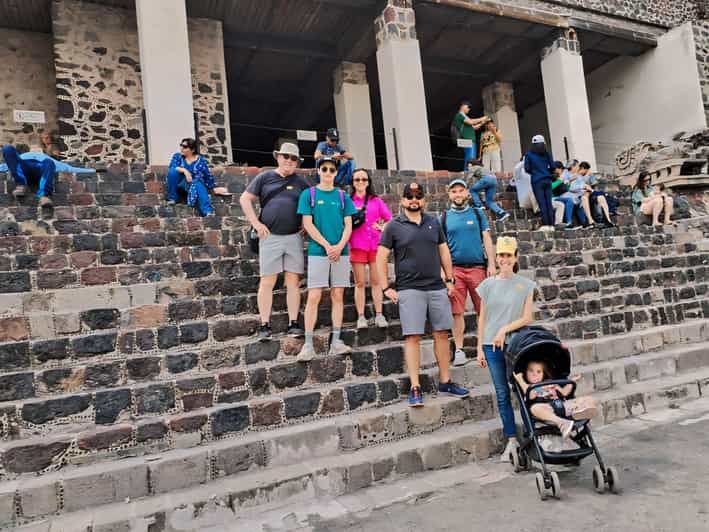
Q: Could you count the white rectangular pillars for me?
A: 5